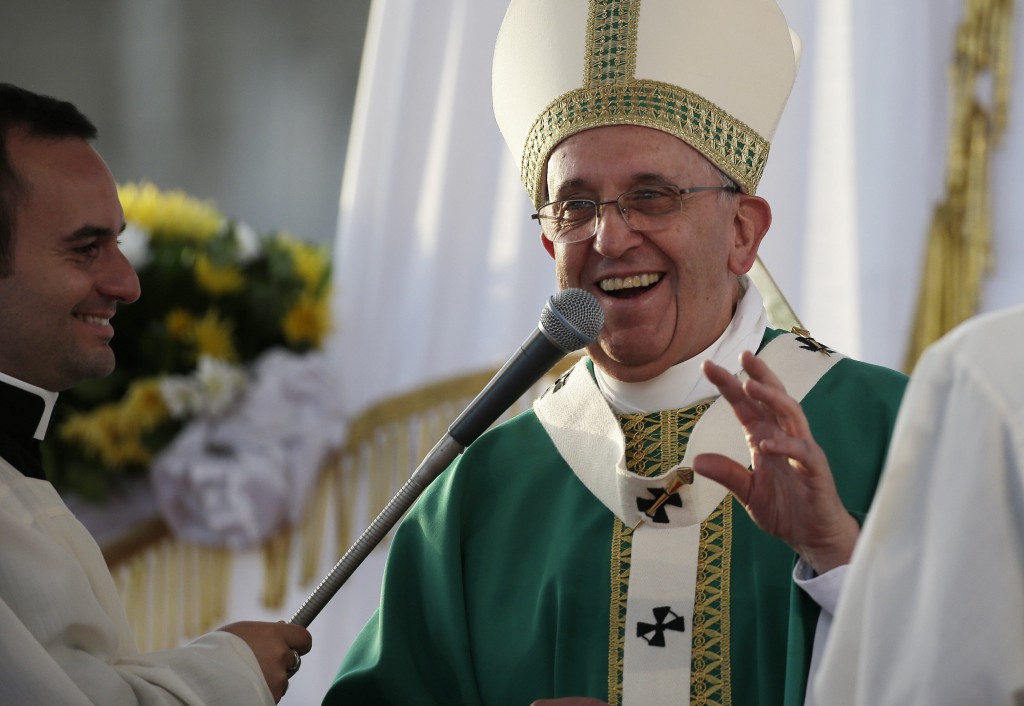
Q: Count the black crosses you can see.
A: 4